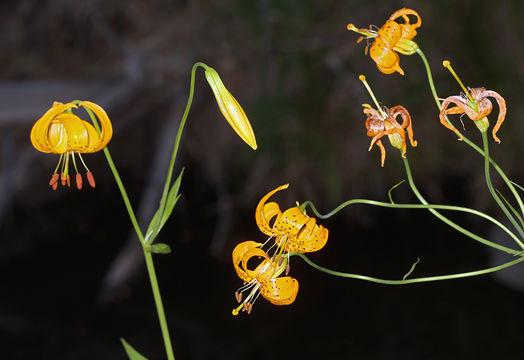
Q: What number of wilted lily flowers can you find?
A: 2